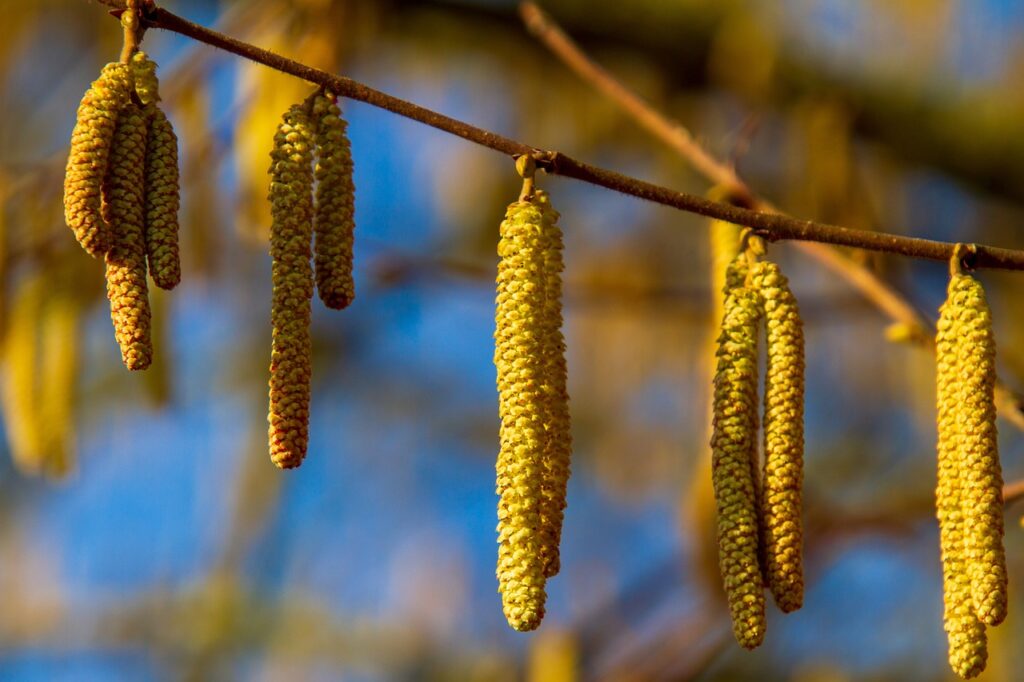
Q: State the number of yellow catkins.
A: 11